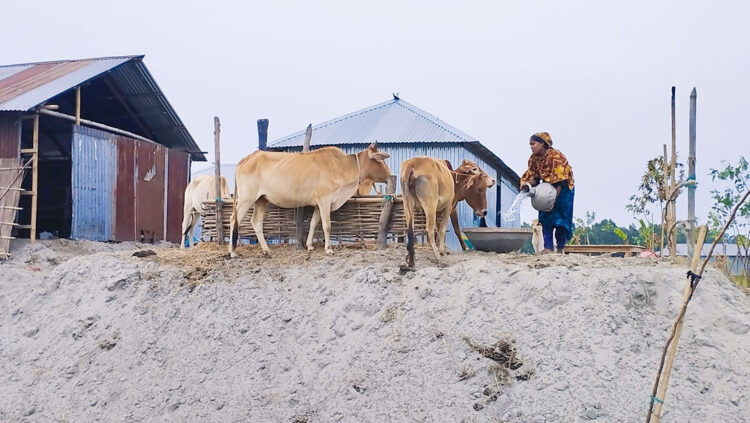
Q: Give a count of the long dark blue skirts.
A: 1